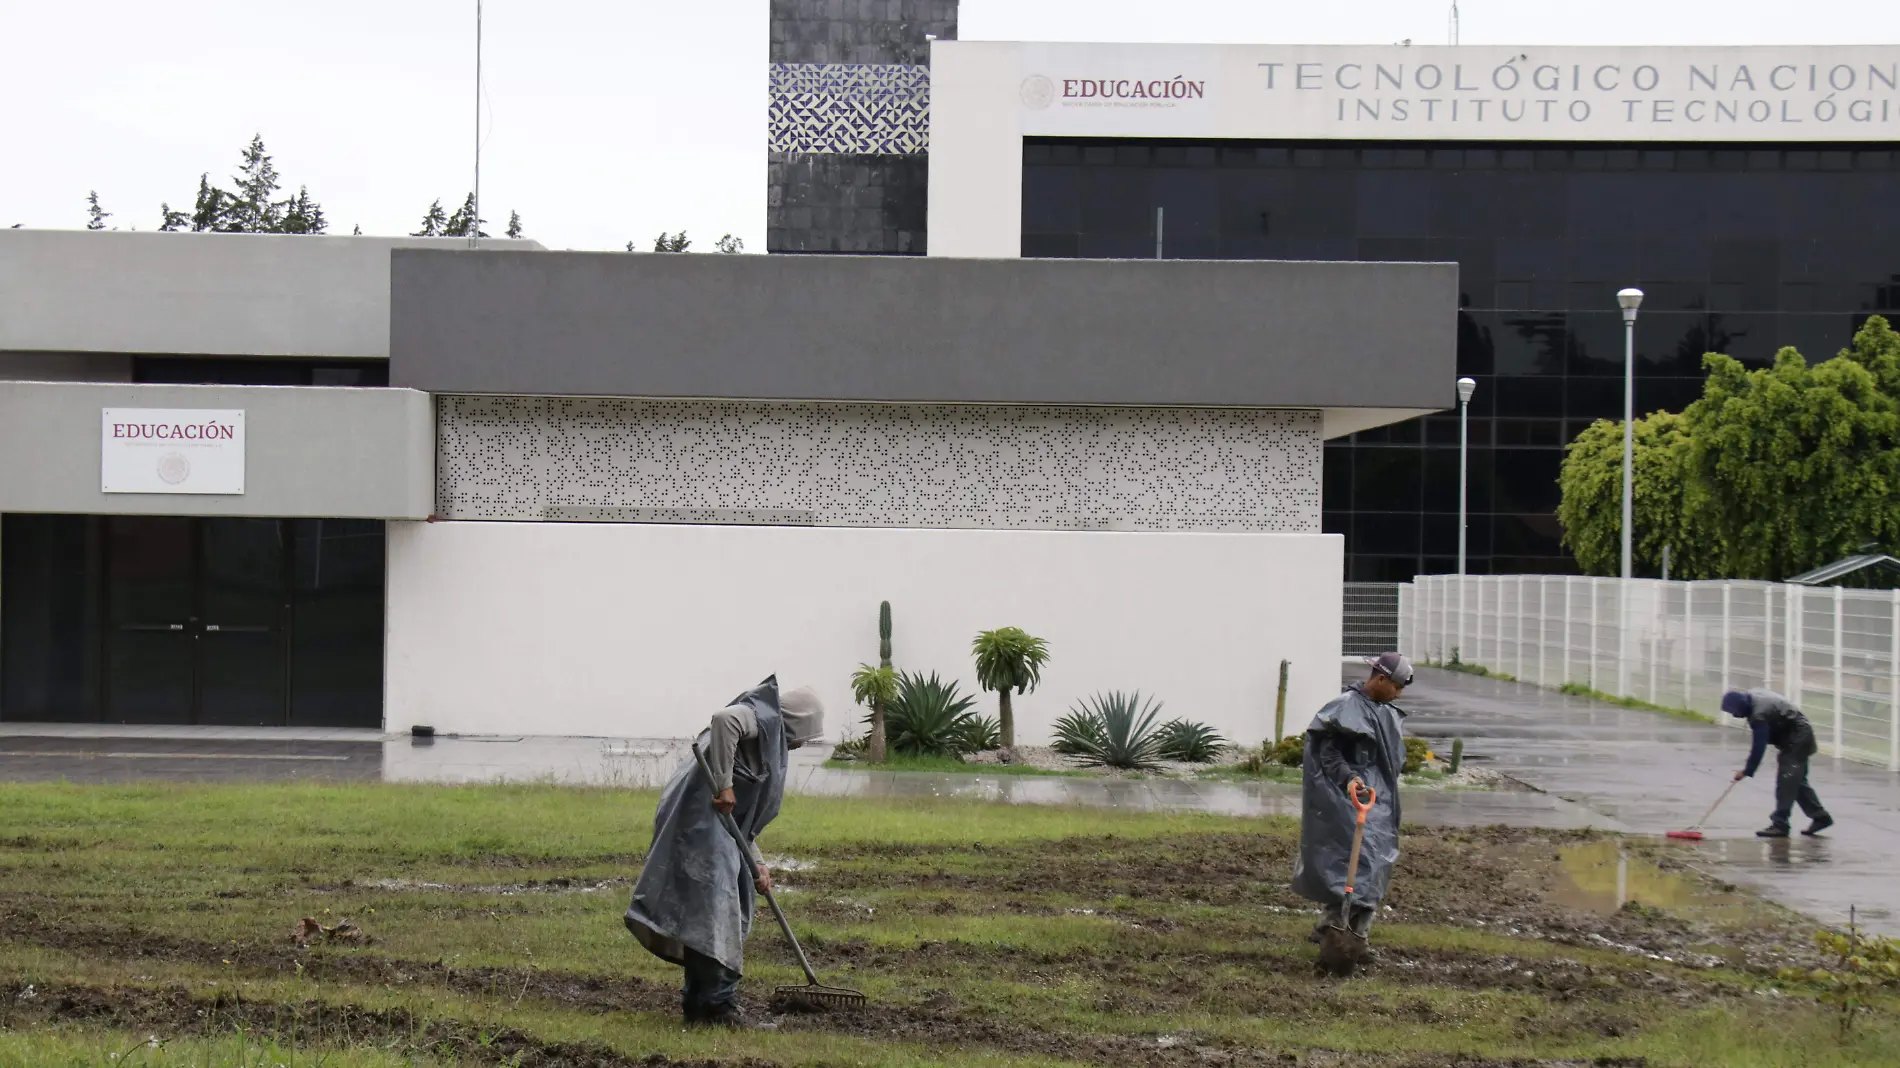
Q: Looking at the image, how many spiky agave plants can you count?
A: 5